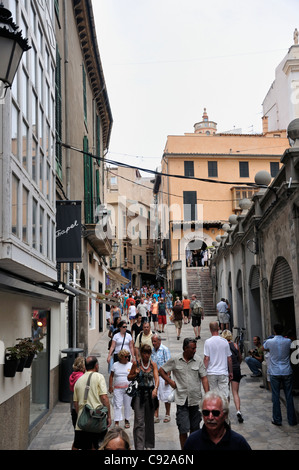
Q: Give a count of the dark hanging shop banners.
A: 1